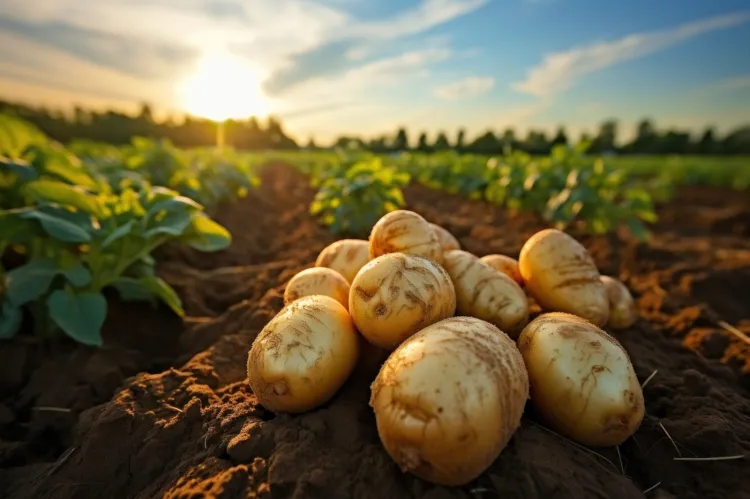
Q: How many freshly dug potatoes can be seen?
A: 12